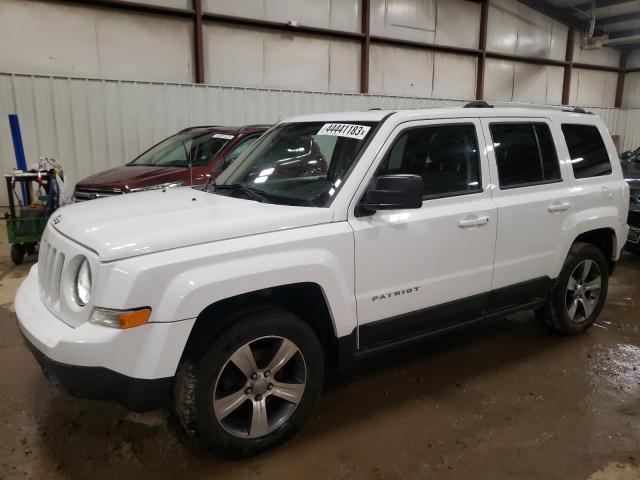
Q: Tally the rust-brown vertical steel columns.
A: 5